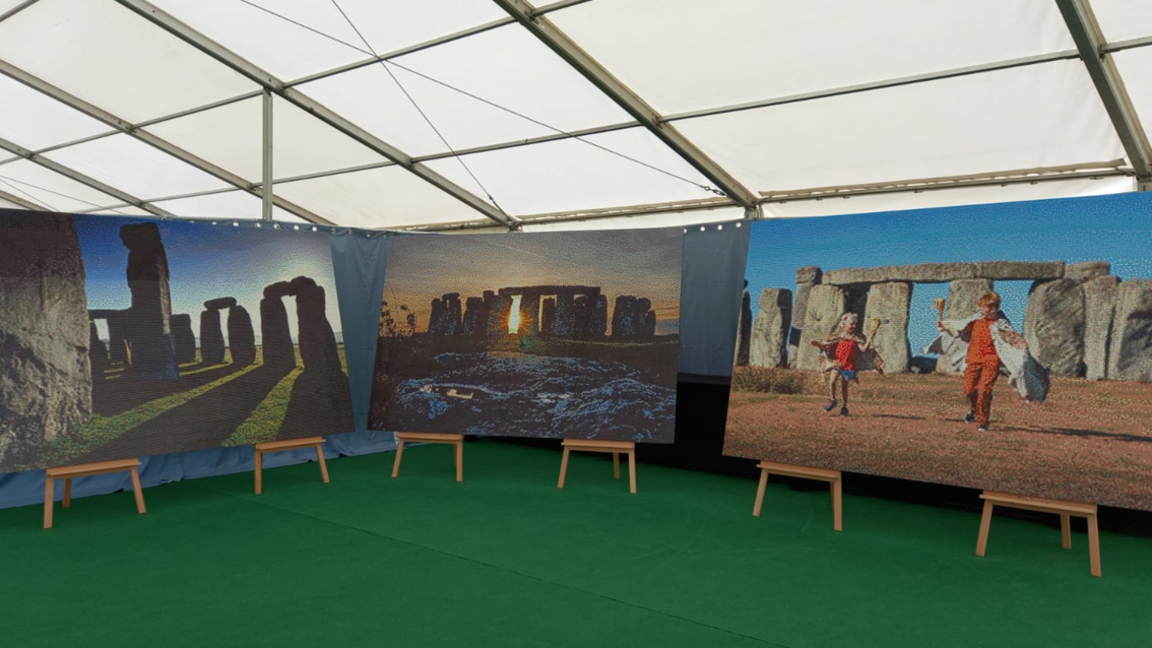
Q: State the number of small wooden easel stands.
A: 6